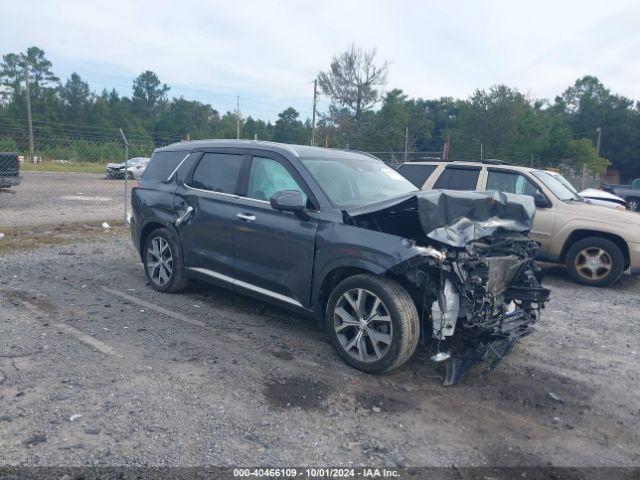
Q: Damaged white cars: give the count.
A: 2